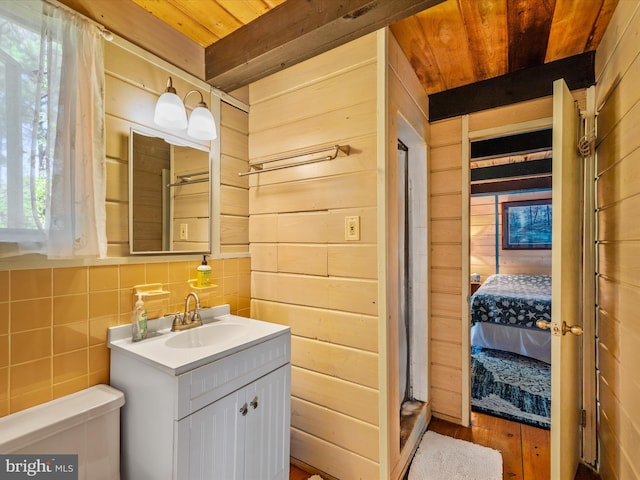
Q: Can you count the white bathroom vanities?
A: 1